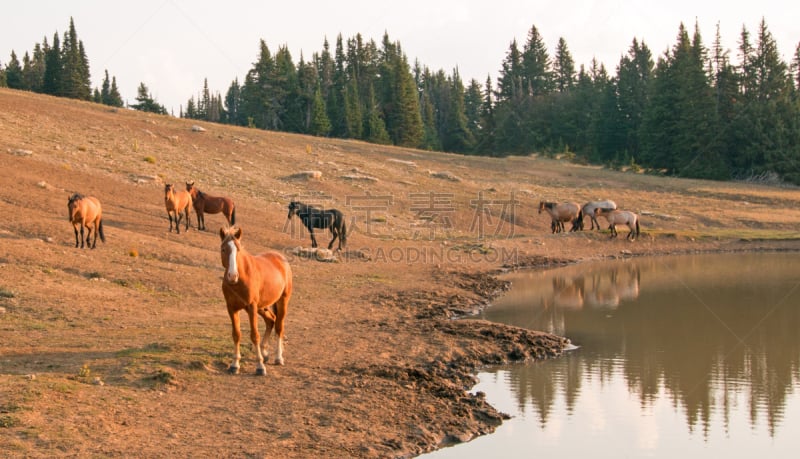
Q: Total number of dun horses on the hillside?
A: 2